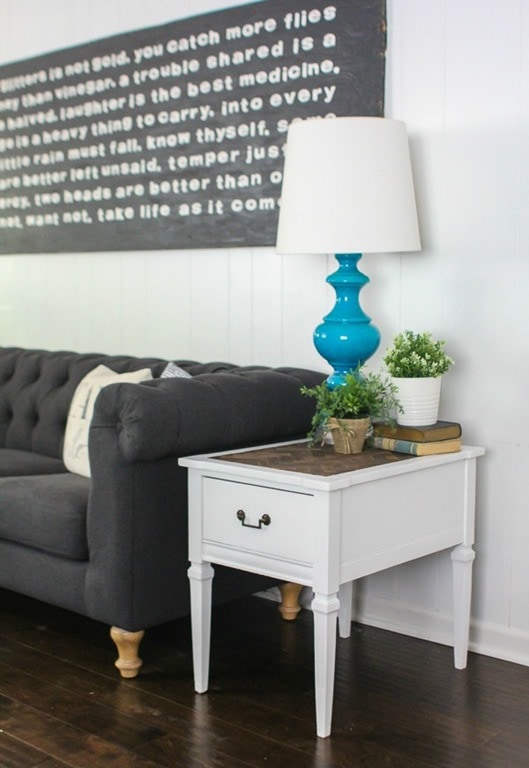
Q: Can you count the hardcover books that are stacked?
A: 2